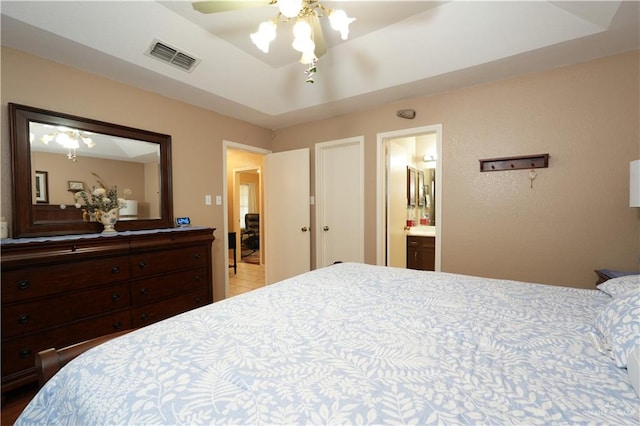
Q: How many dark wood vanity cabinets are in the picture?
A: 1